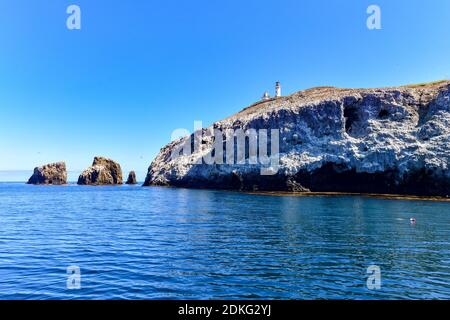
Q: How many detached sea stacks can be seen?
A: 3